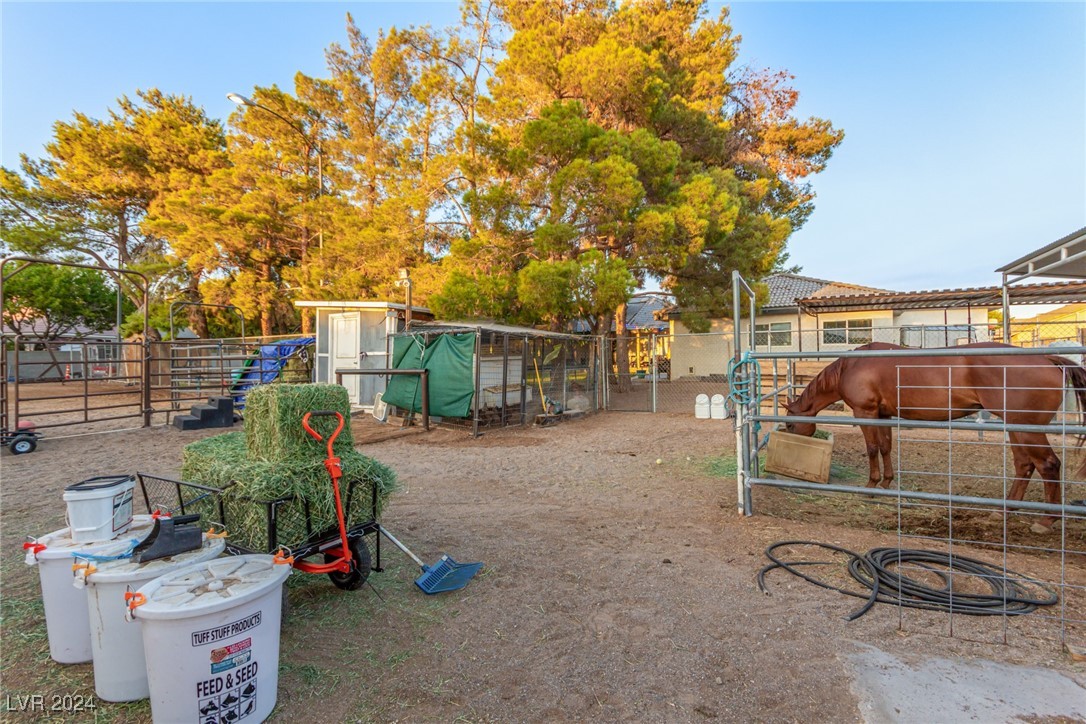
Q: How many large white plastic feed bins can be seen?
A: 3